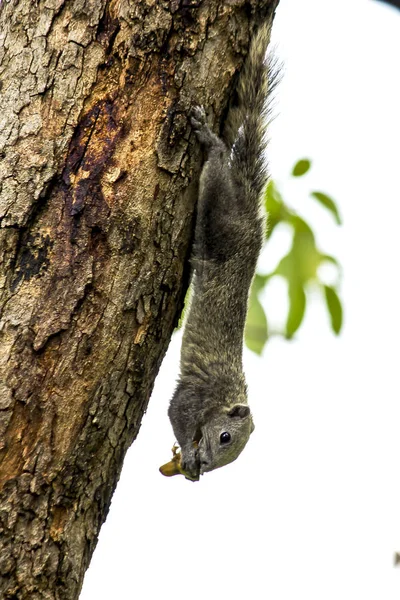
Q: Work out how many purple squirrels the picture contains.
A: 0